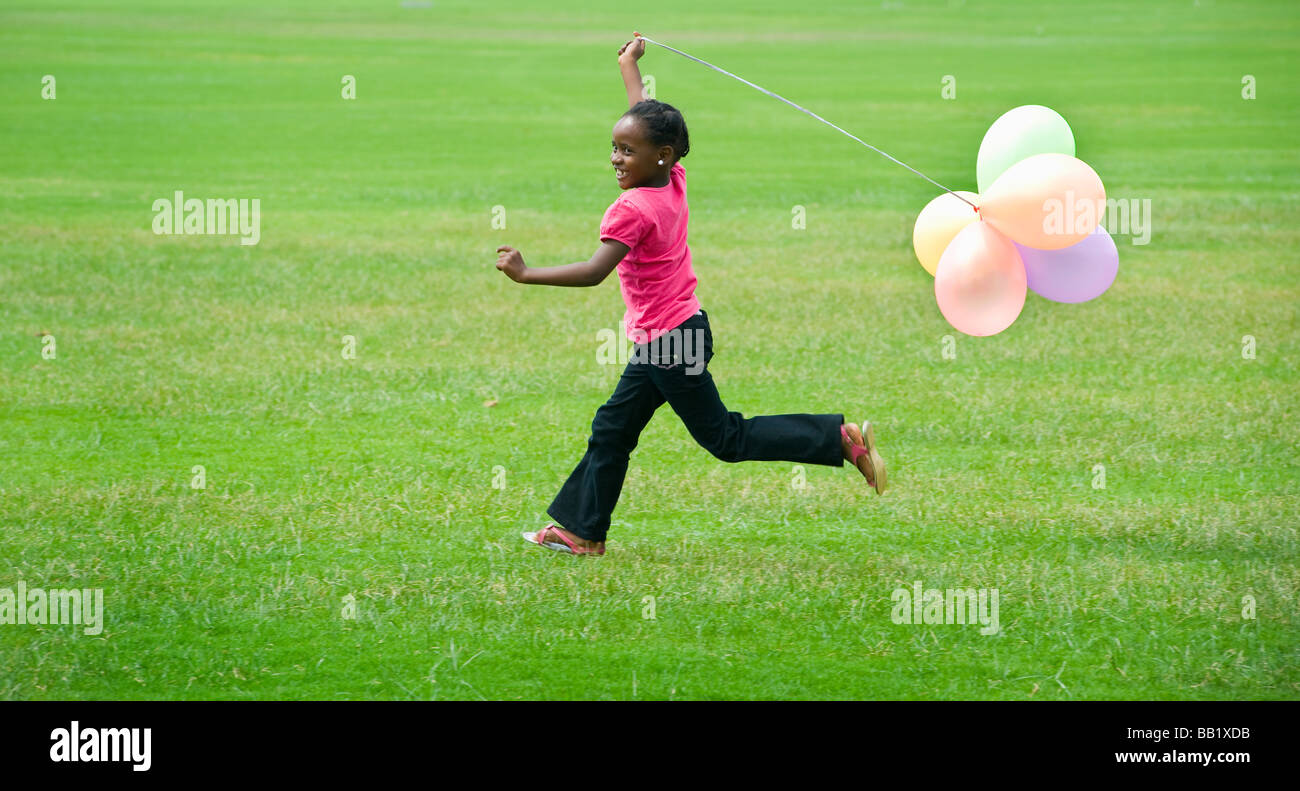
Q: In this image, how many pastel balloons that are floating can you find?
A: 5